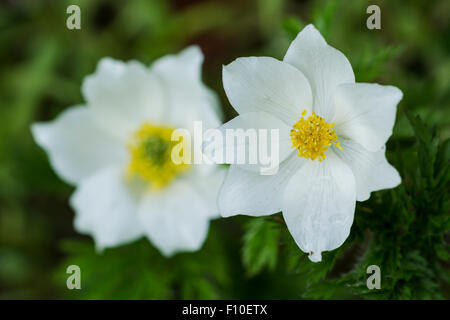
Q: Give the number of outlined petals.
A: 7